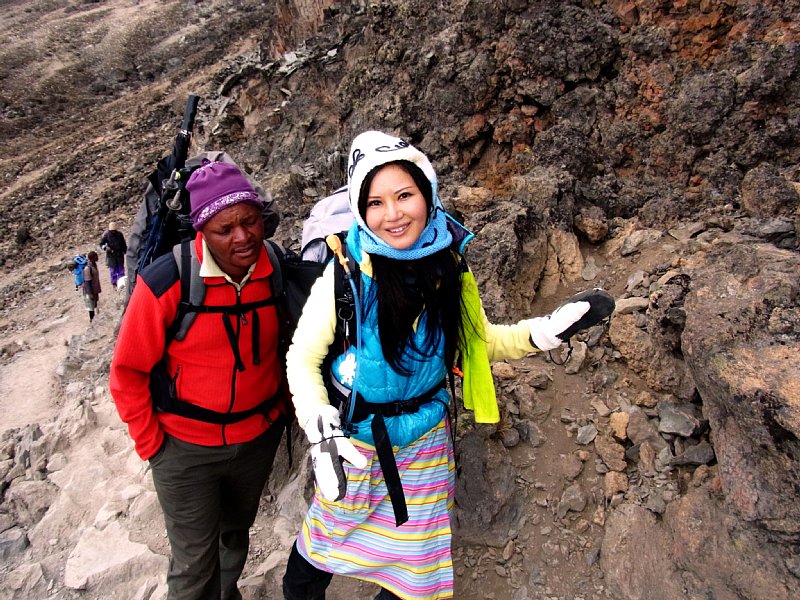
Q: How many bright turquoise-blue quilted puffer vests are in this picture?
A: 1